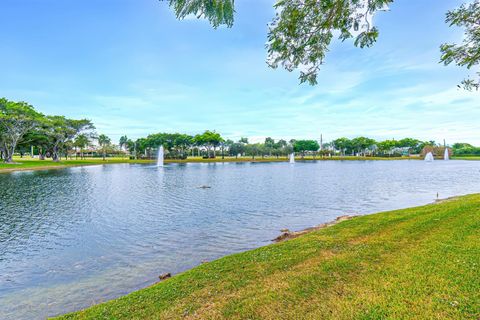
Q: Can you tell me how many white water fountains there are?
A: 4